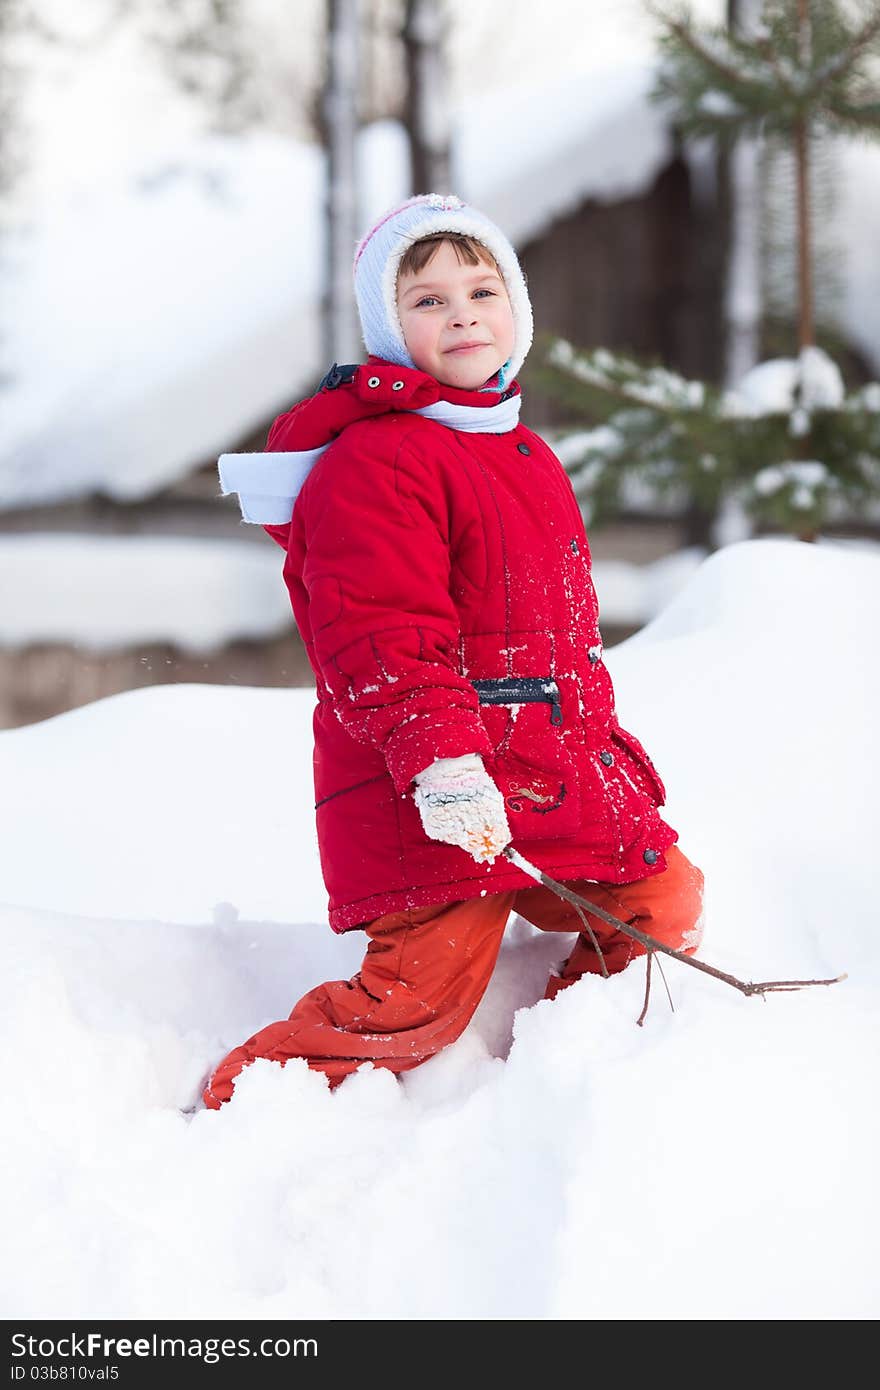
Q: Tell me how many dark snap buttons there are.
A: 5